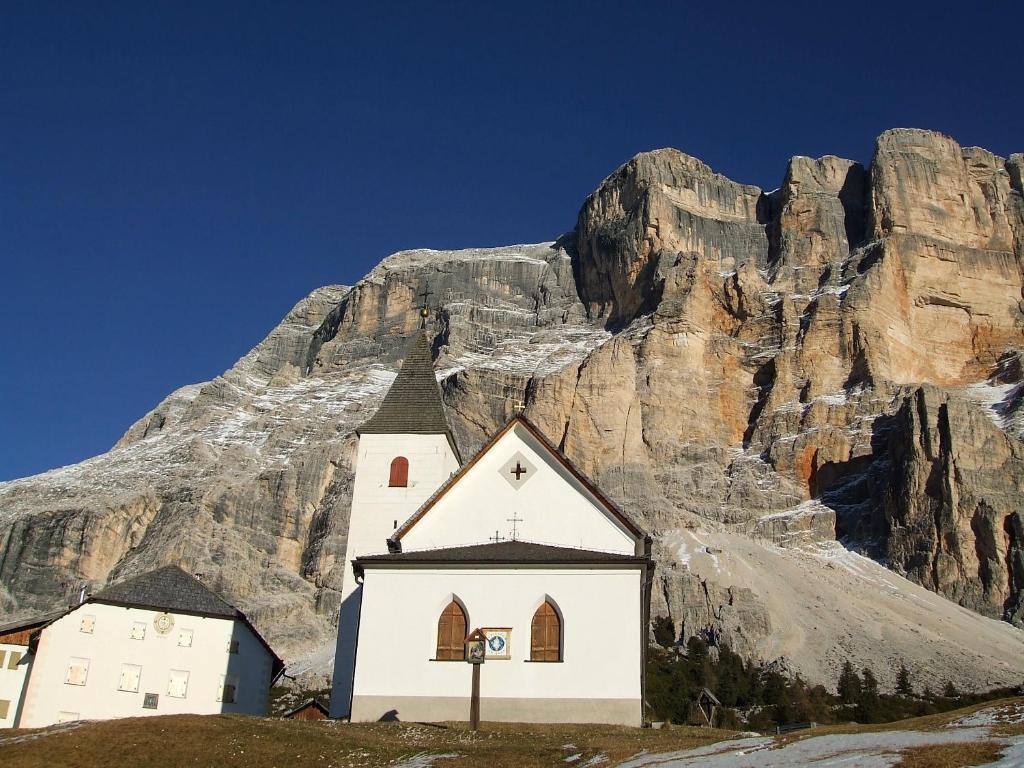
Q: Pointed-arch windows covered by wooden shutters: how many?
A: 2